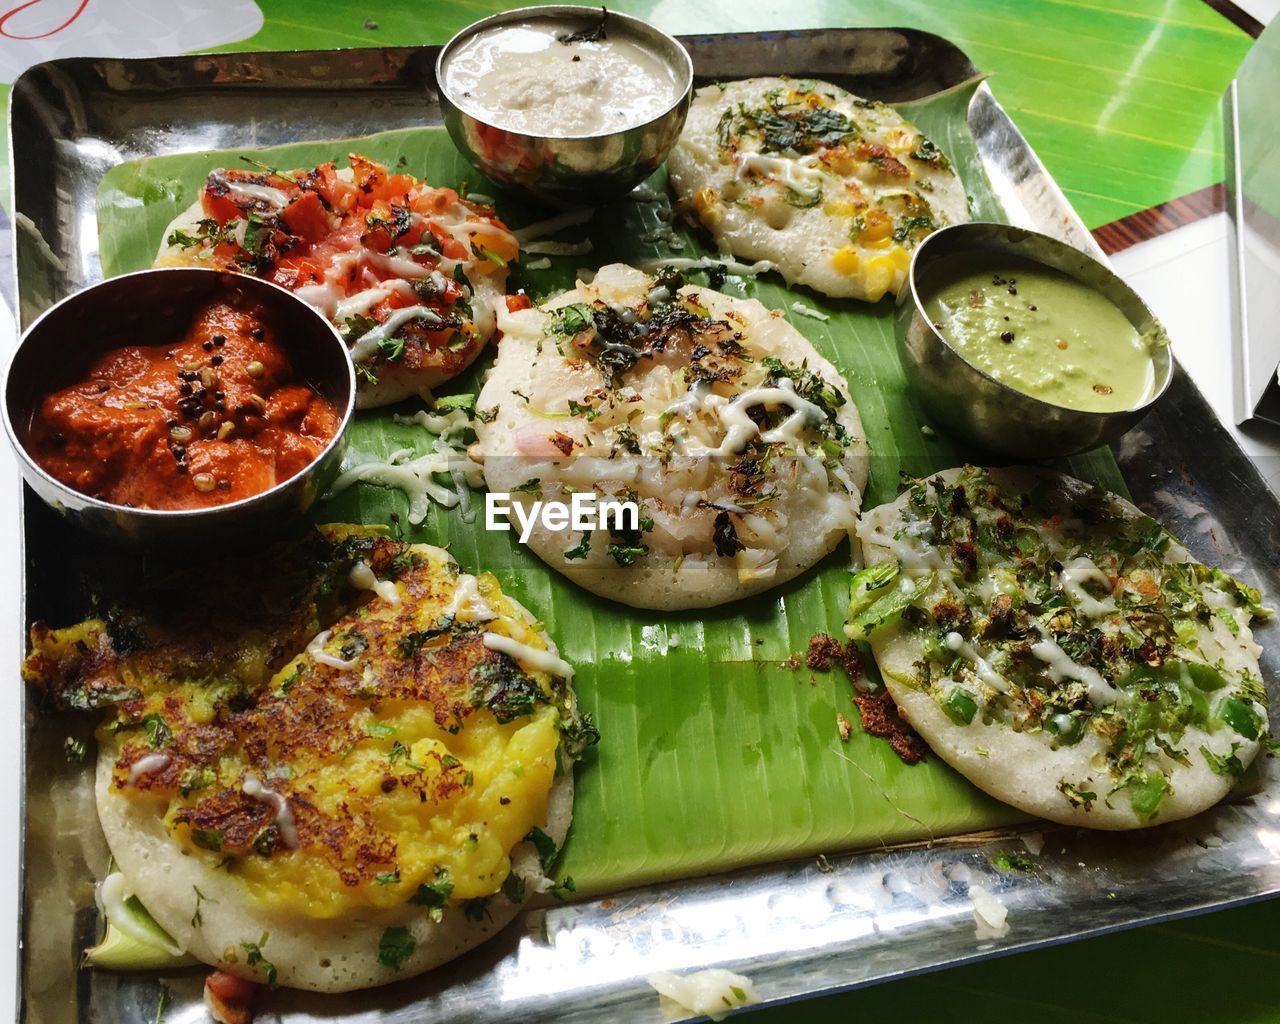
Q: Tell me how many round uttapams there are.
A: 5